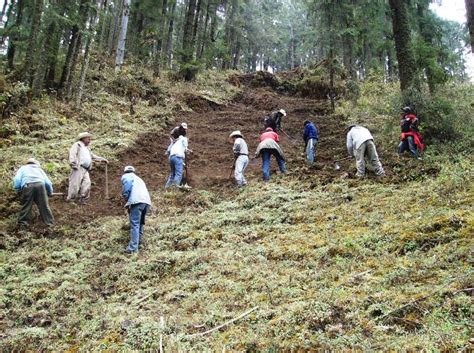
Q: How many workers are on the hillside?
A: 11